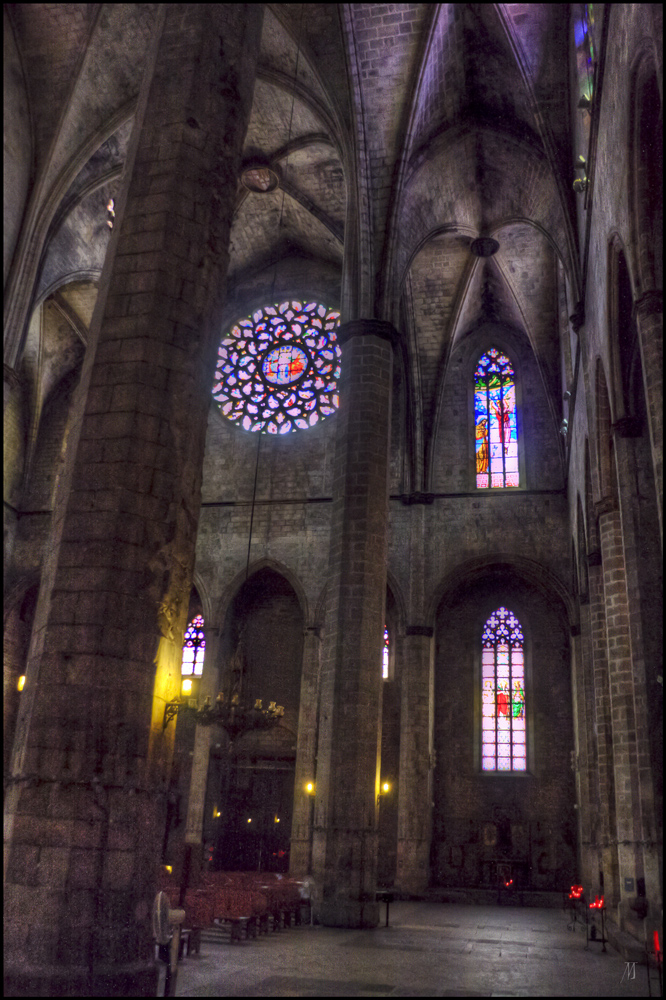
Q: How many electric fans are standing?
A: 1